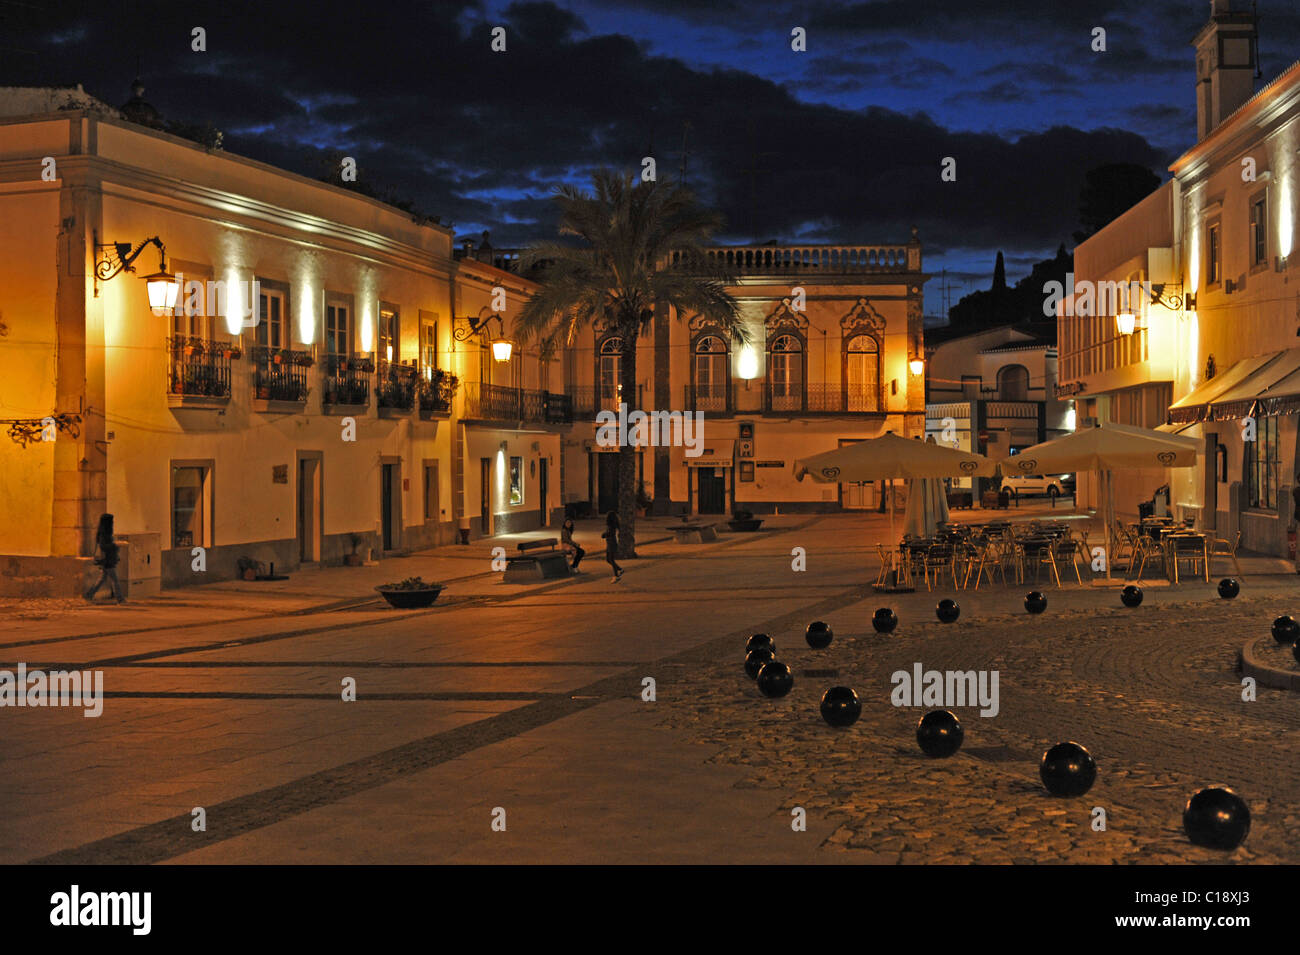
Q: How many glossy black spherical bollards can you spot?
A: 15